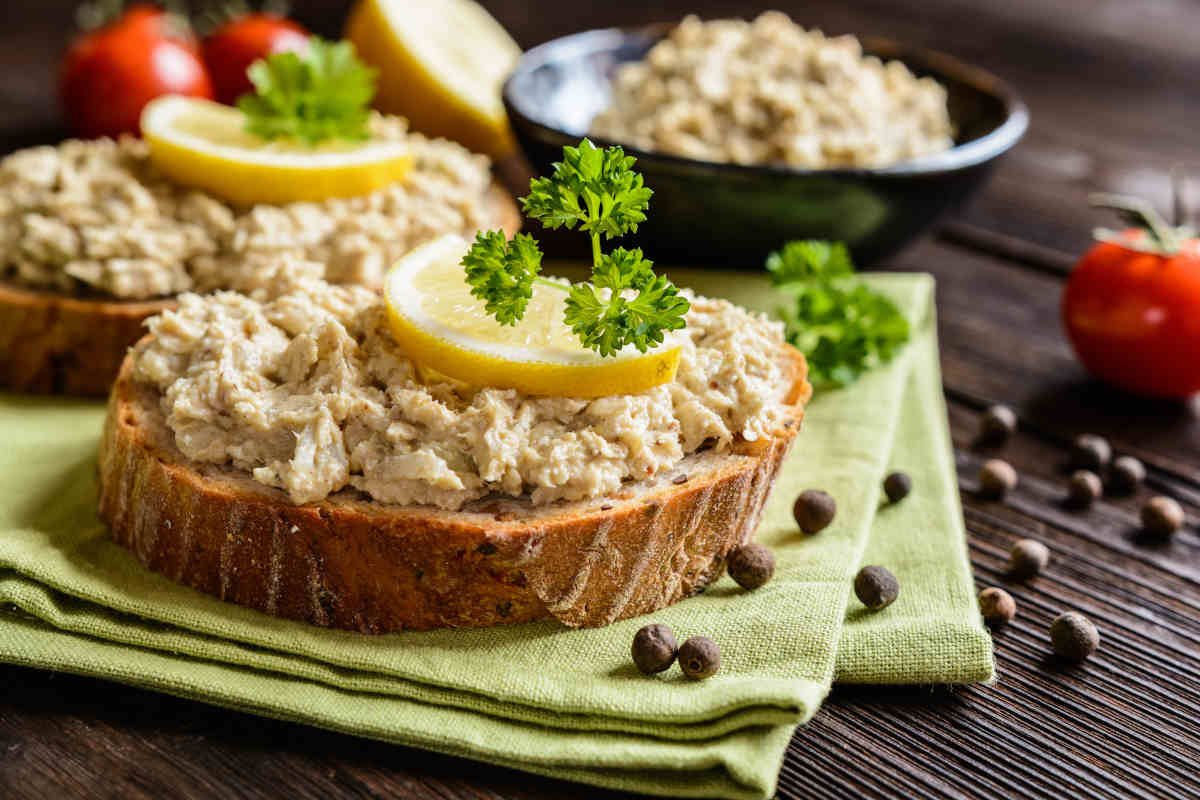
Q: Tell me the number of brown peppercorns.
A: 15